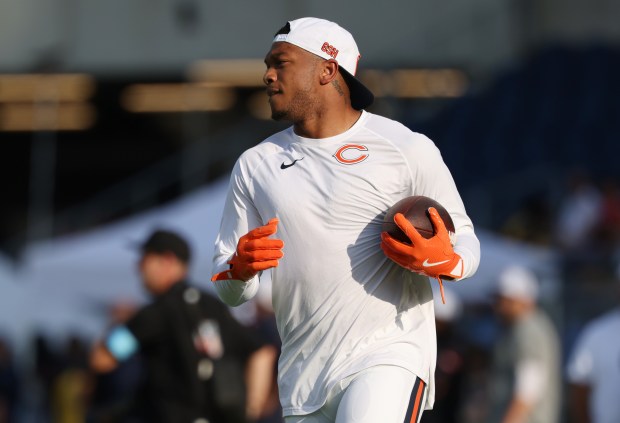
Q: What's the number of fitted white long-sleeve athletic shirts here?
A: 1